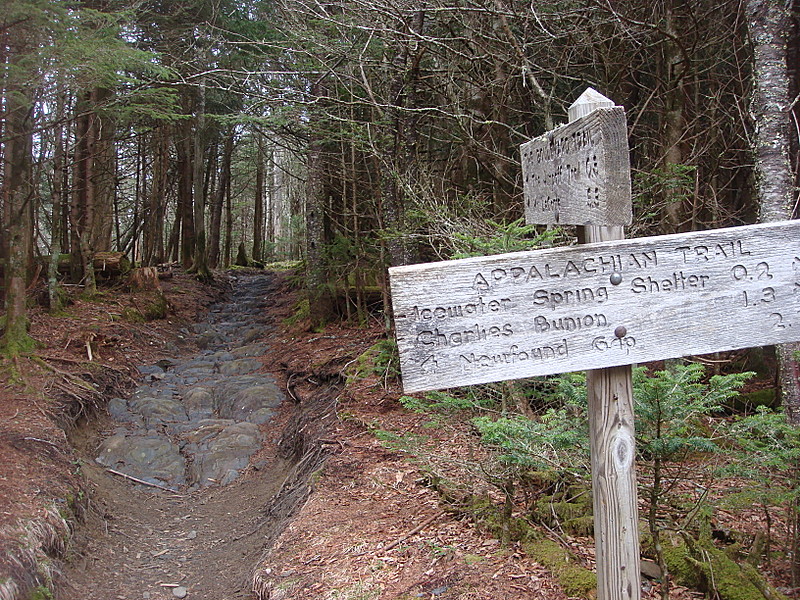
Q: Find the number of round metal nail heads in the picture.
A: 2